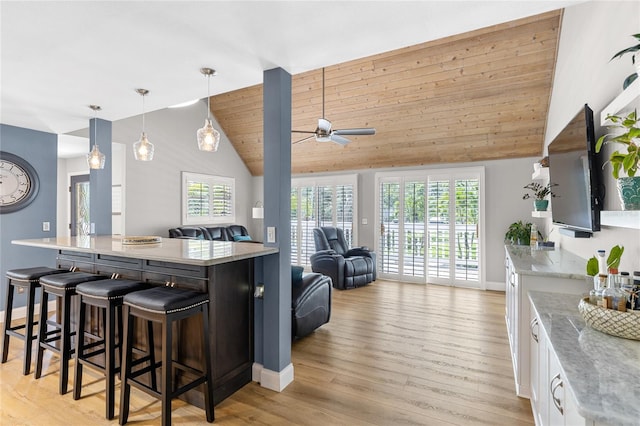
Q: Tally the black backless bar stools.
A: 4